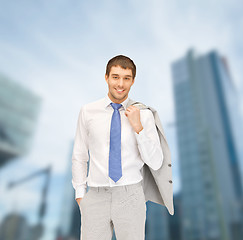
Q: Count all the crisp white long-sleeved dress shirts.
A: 1